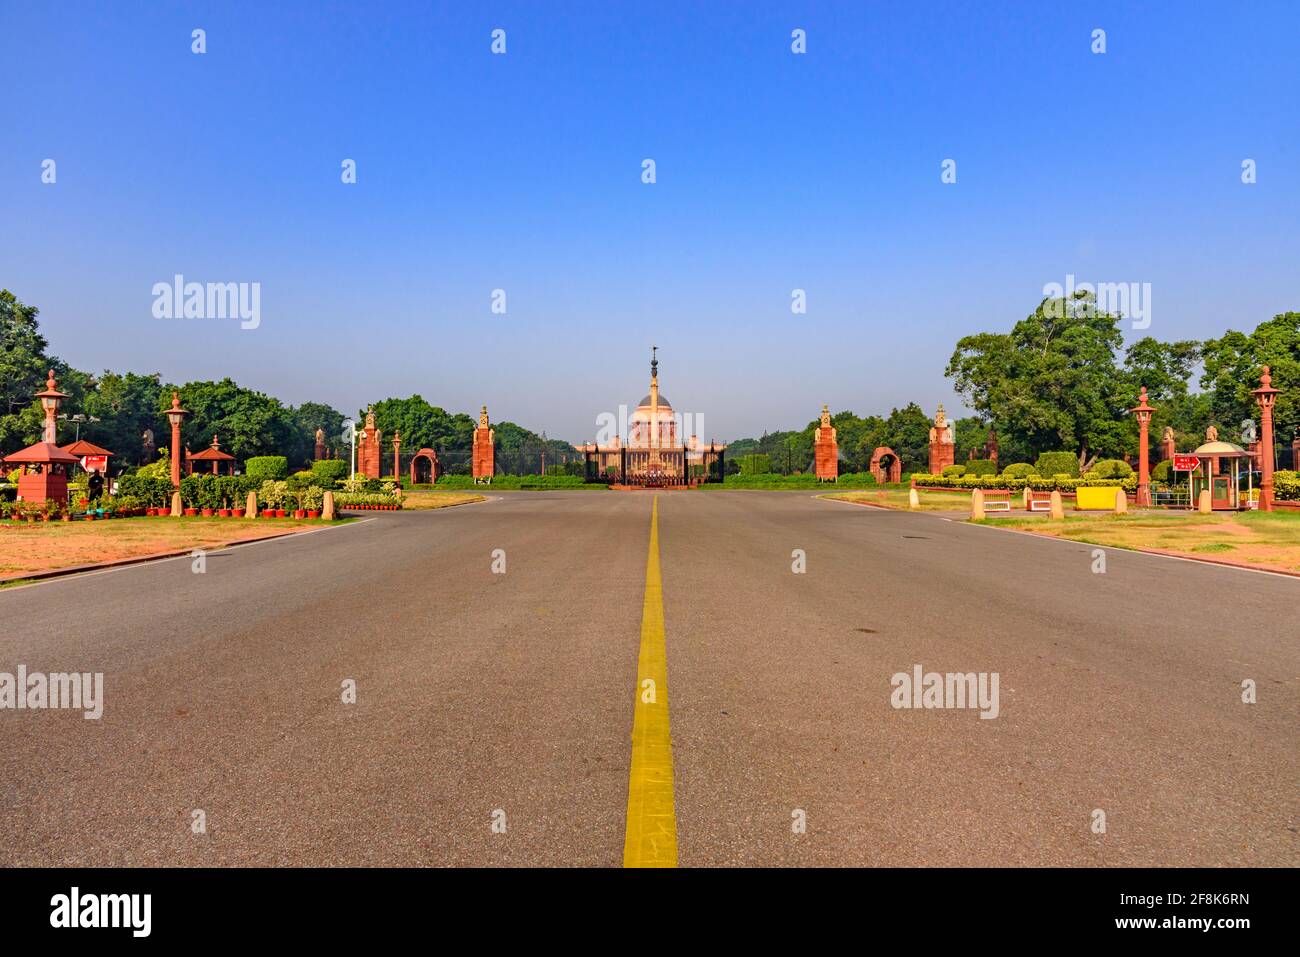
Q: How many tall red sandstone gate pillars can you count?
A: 4